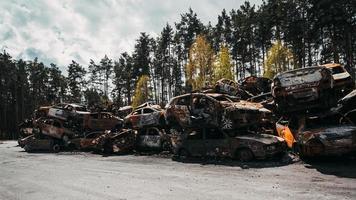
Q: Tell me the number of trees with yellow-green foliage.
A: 4